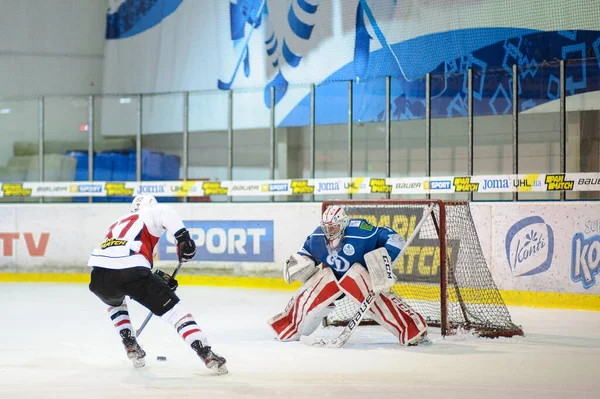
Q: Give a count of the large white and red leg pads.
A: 2